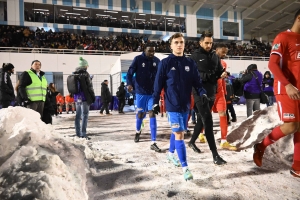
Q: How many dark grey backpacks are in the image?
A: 1